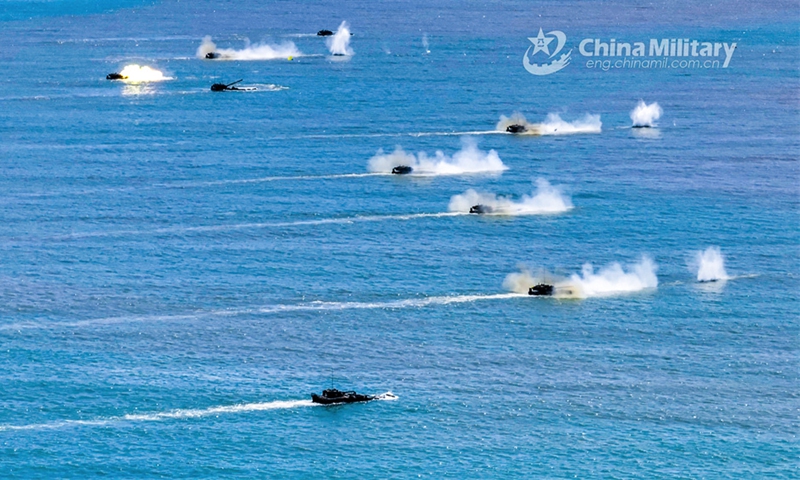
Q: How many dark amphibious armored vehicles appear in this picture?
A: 9